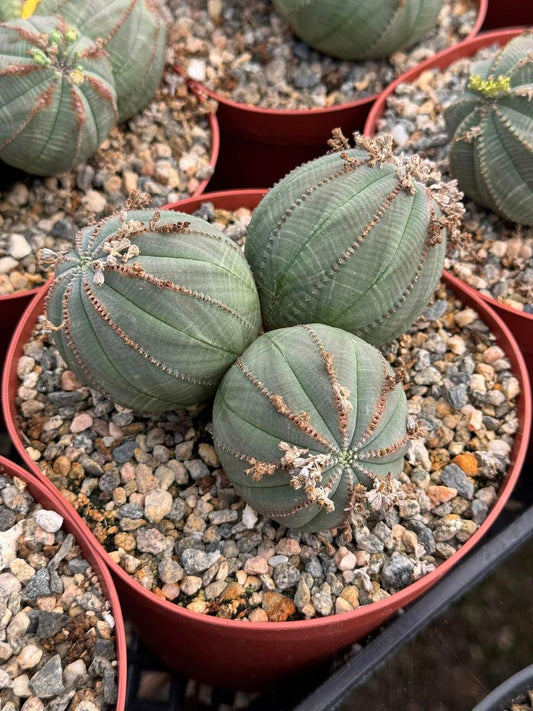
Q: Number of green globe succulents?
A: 7